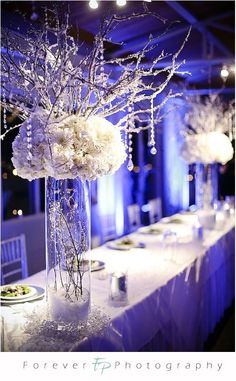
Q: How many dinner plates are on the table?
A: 5